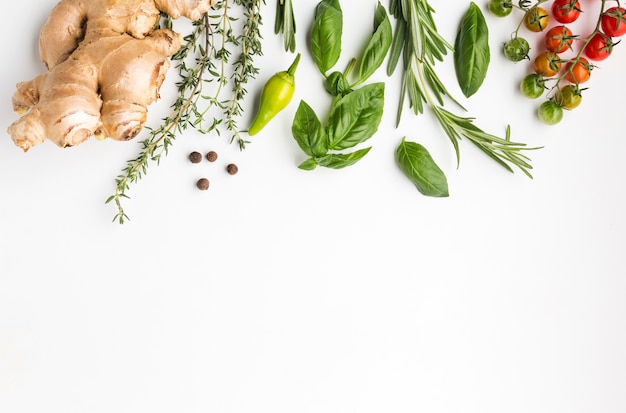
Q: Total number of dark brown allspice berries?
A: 4